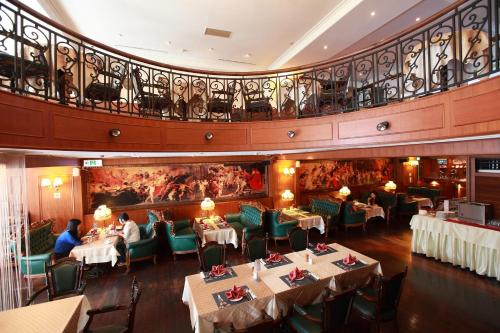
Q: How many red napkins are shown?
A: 6